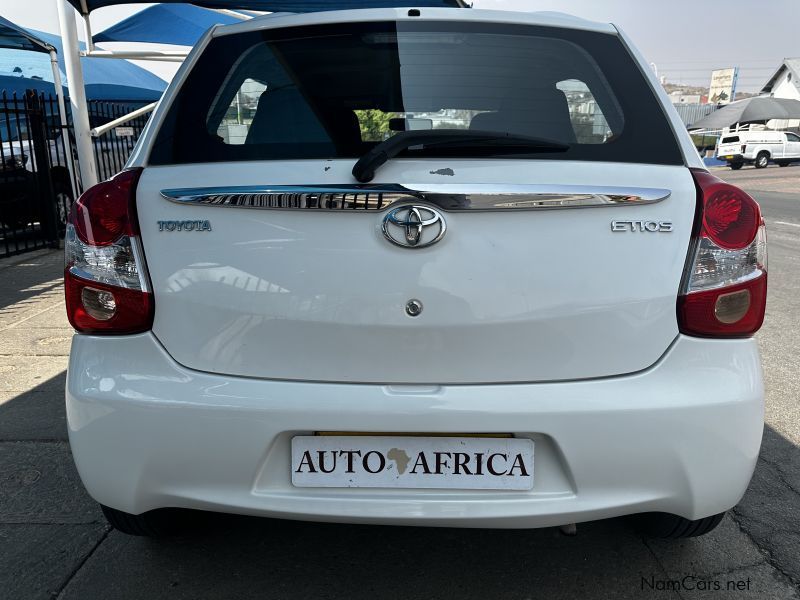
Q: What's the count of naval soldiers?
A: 0